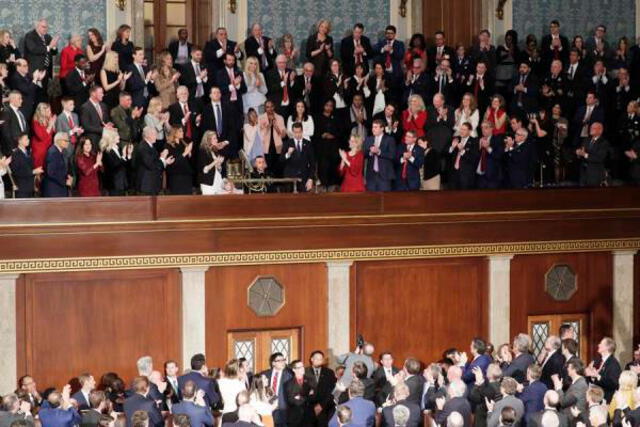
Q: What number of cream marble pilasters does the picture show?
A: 5